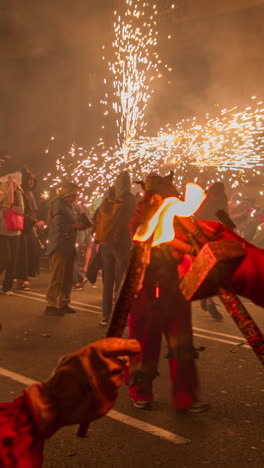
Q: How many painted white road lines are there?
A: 3